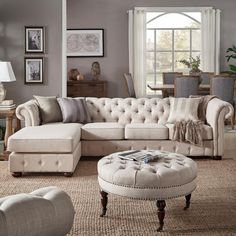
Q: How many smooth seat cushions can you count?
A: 4